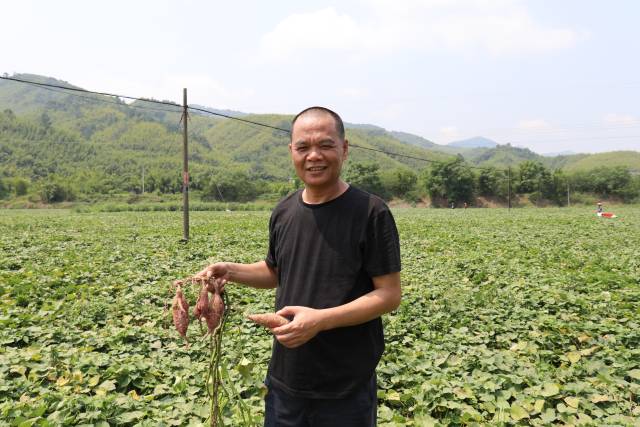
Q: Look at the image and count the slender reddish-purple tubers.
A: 4